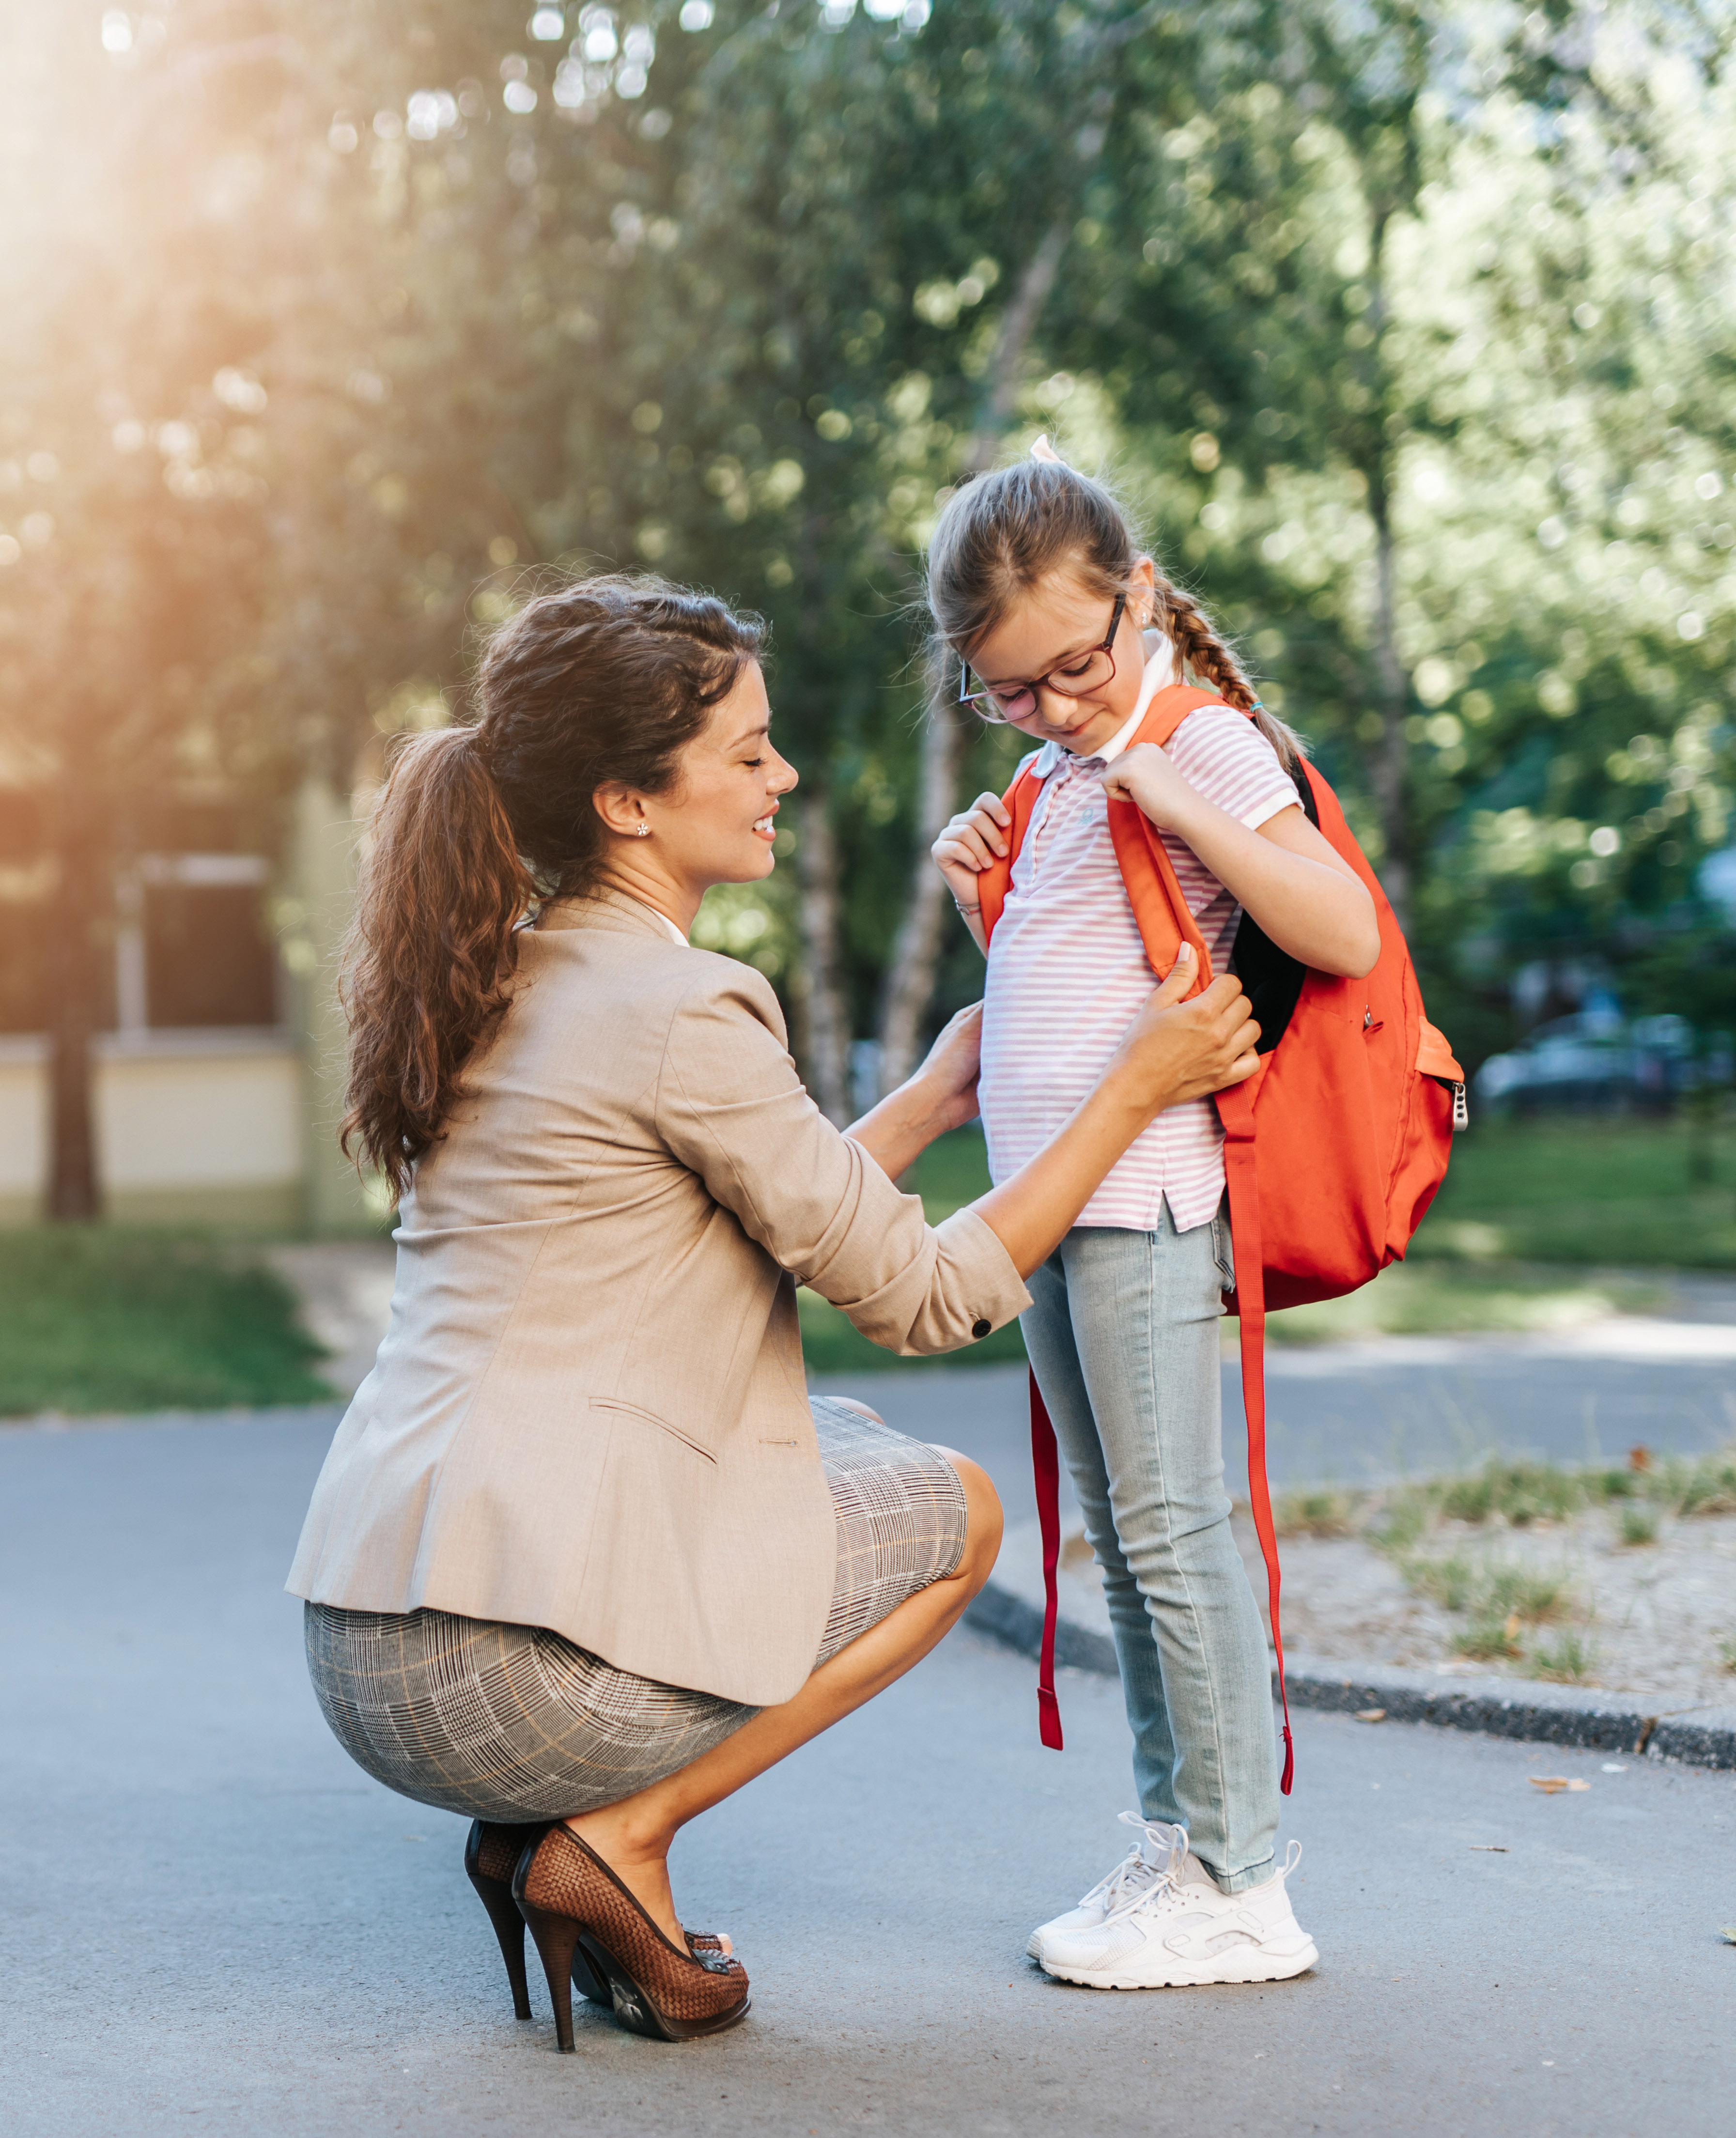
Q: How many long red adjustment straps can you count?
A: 2